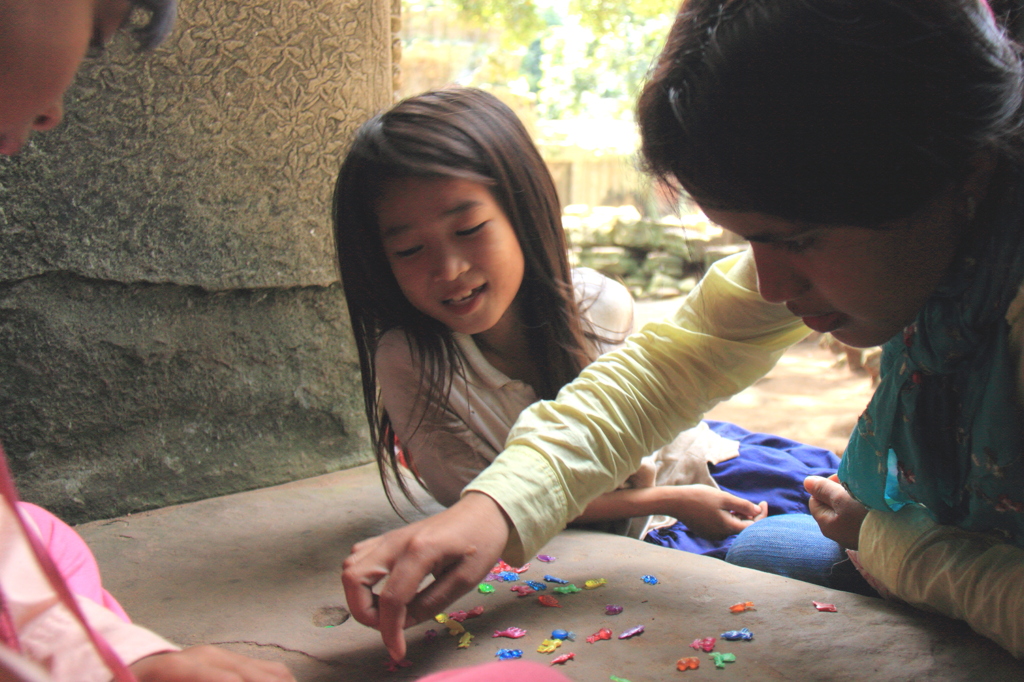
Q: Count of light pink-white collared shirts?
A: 1